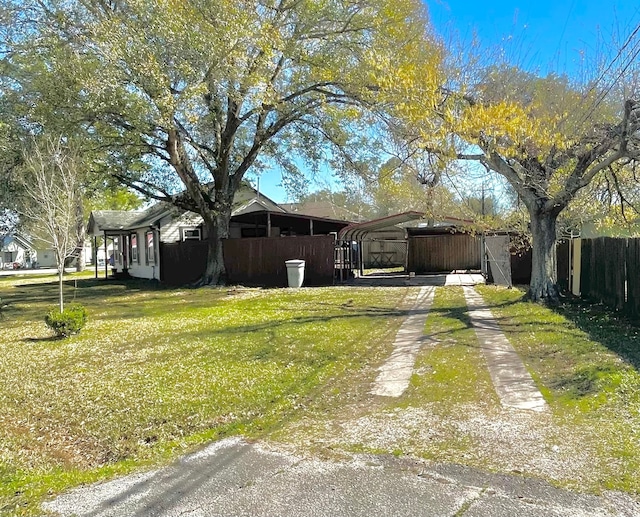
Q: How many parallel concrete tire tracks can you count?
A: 2